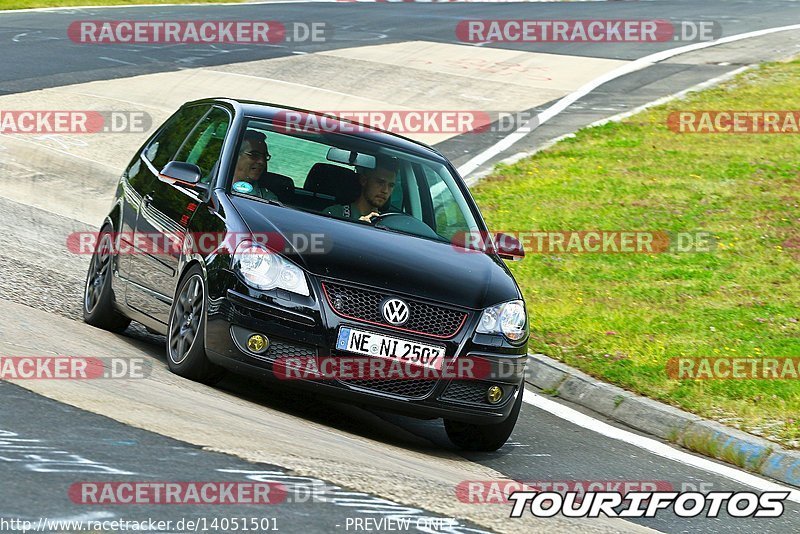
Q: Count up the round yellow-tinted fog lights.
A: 2